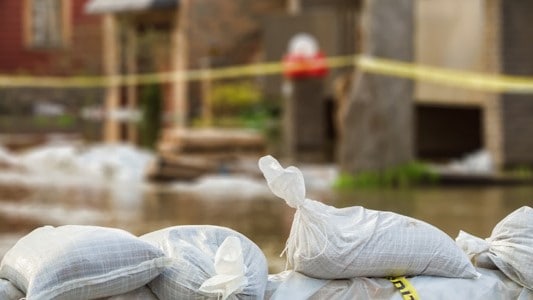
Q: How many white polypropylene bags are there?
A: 4